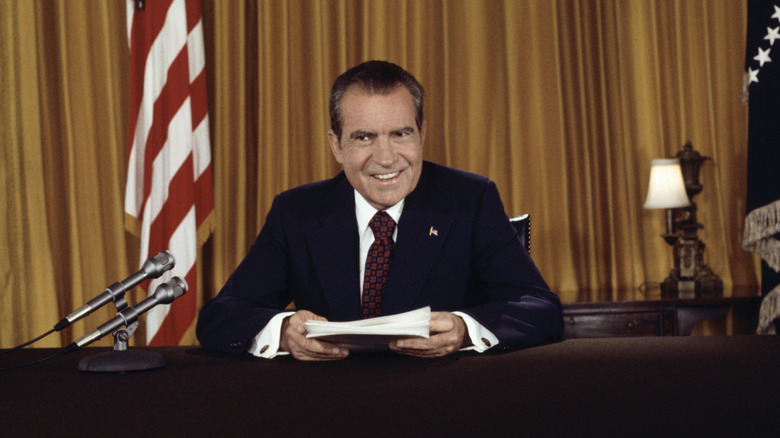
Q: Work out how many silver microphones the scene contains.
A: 2